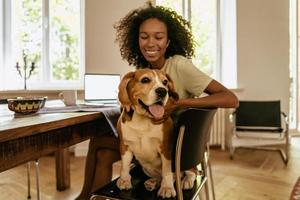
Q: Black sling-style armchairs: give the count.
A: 1